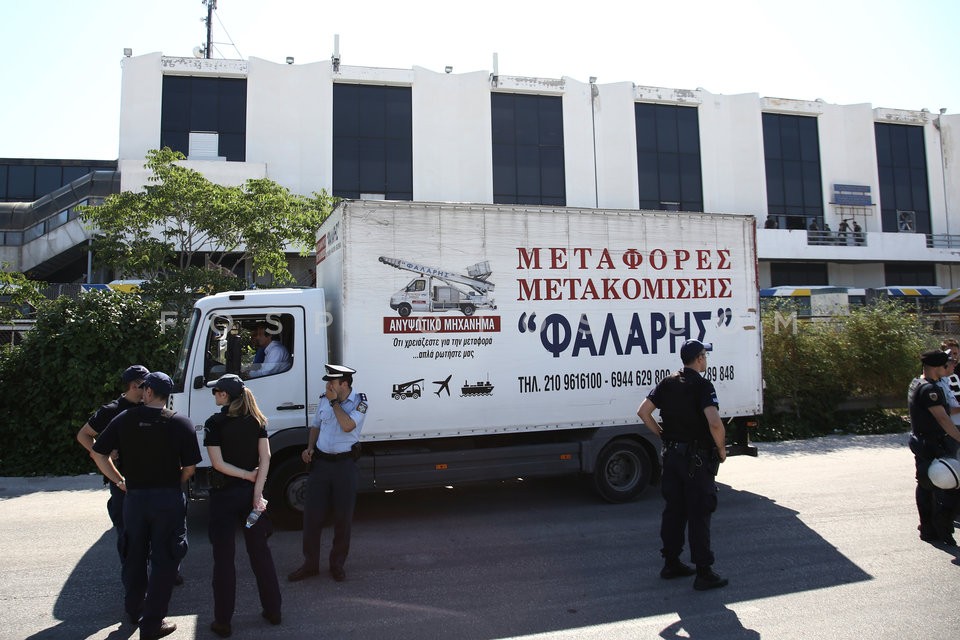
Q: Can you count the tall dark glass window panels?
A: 6